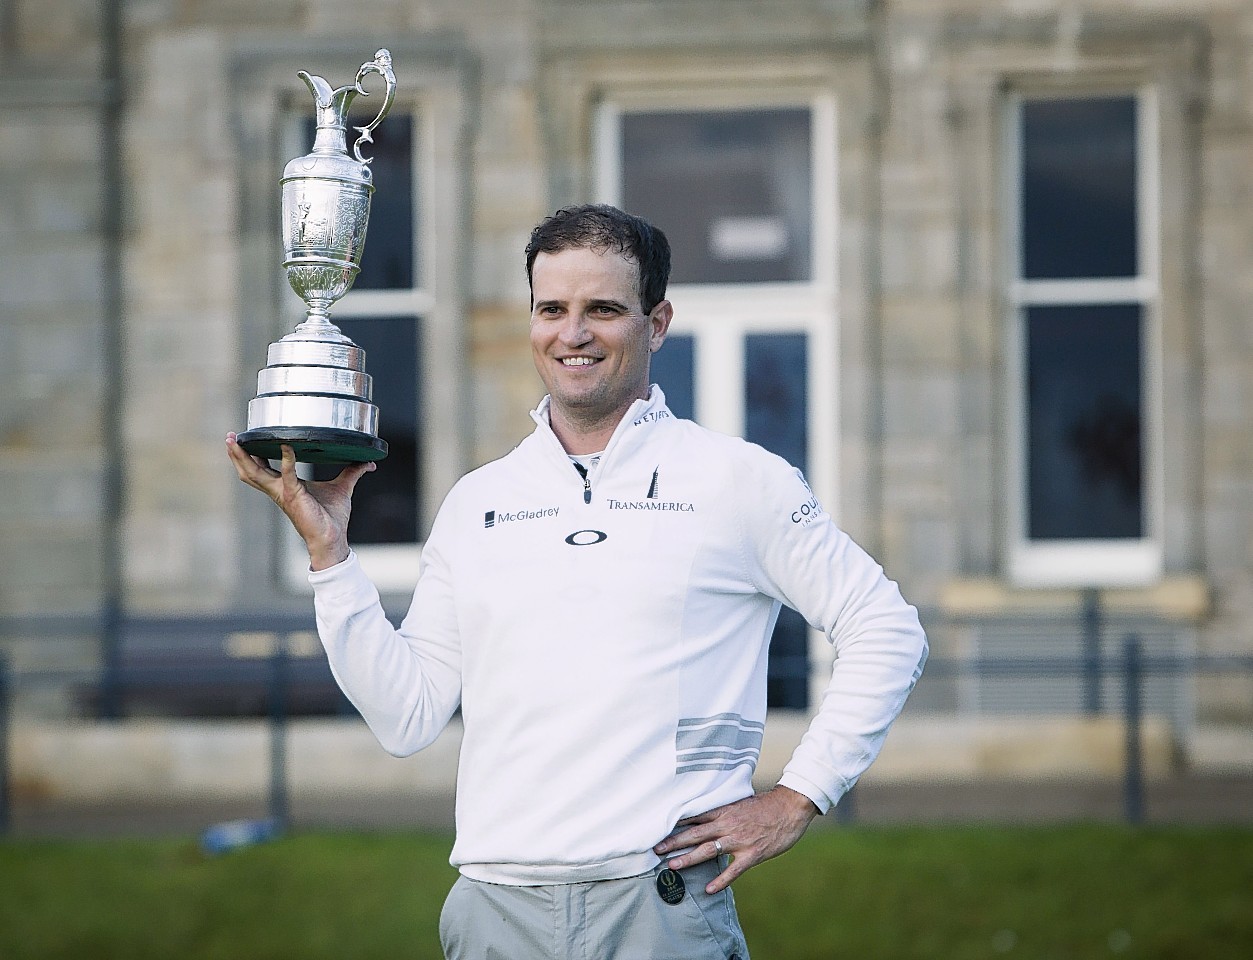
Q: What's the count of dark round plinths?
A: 1